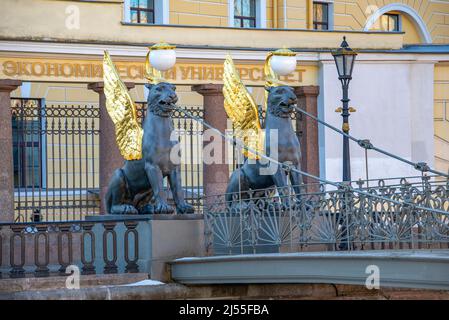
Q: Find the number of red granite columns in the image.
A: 4